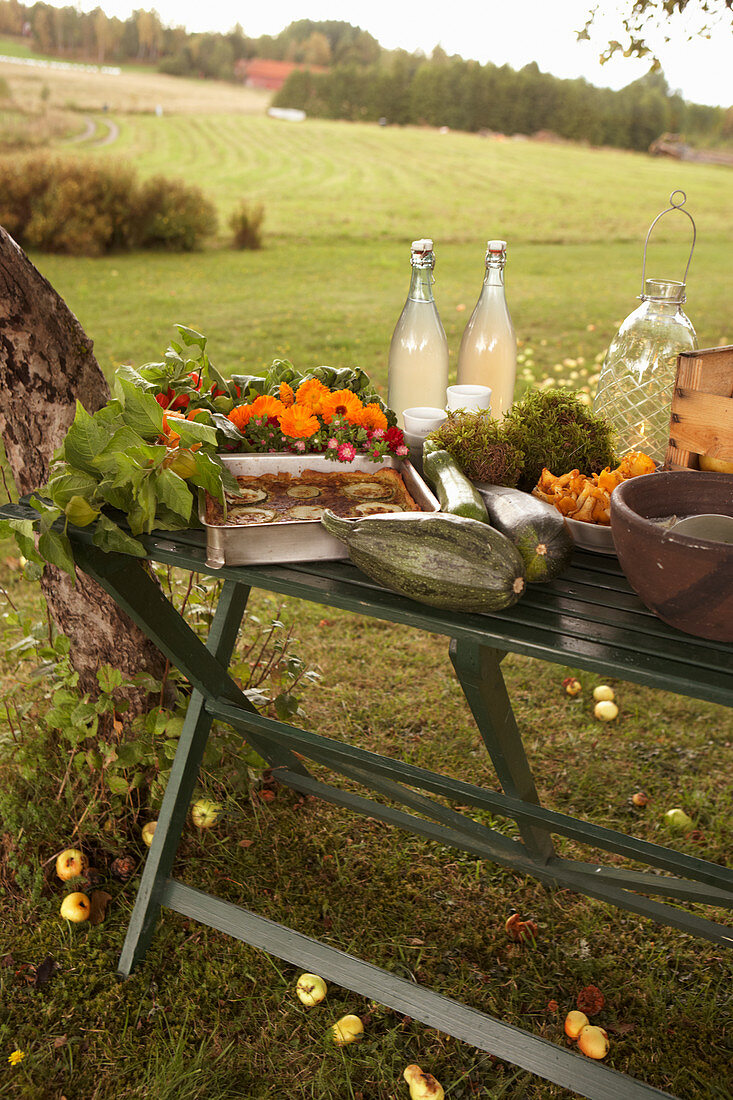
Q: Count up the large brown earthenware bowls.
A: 1